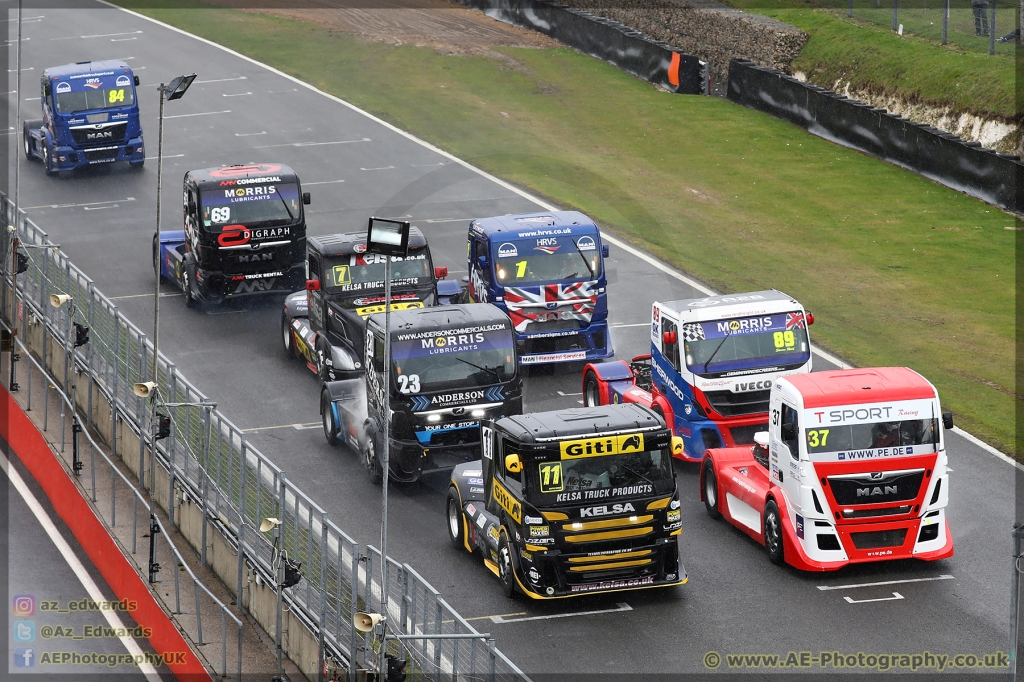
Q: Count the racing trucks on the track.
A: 8